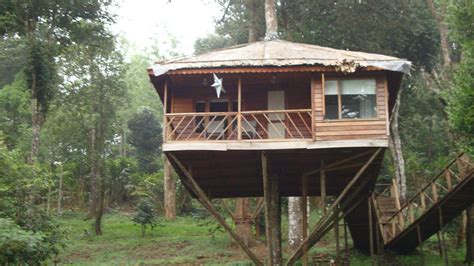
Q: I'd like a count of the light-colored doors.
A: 1